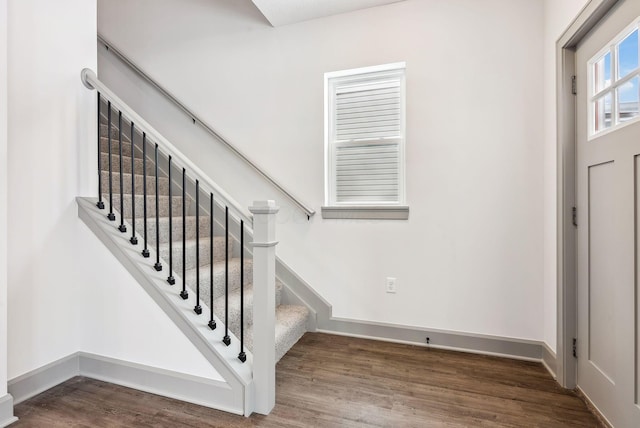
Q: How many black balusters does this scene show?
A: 12